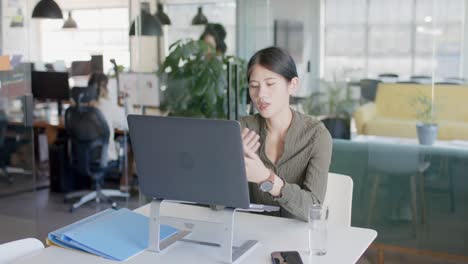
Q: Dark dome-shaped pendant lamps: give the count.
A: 5